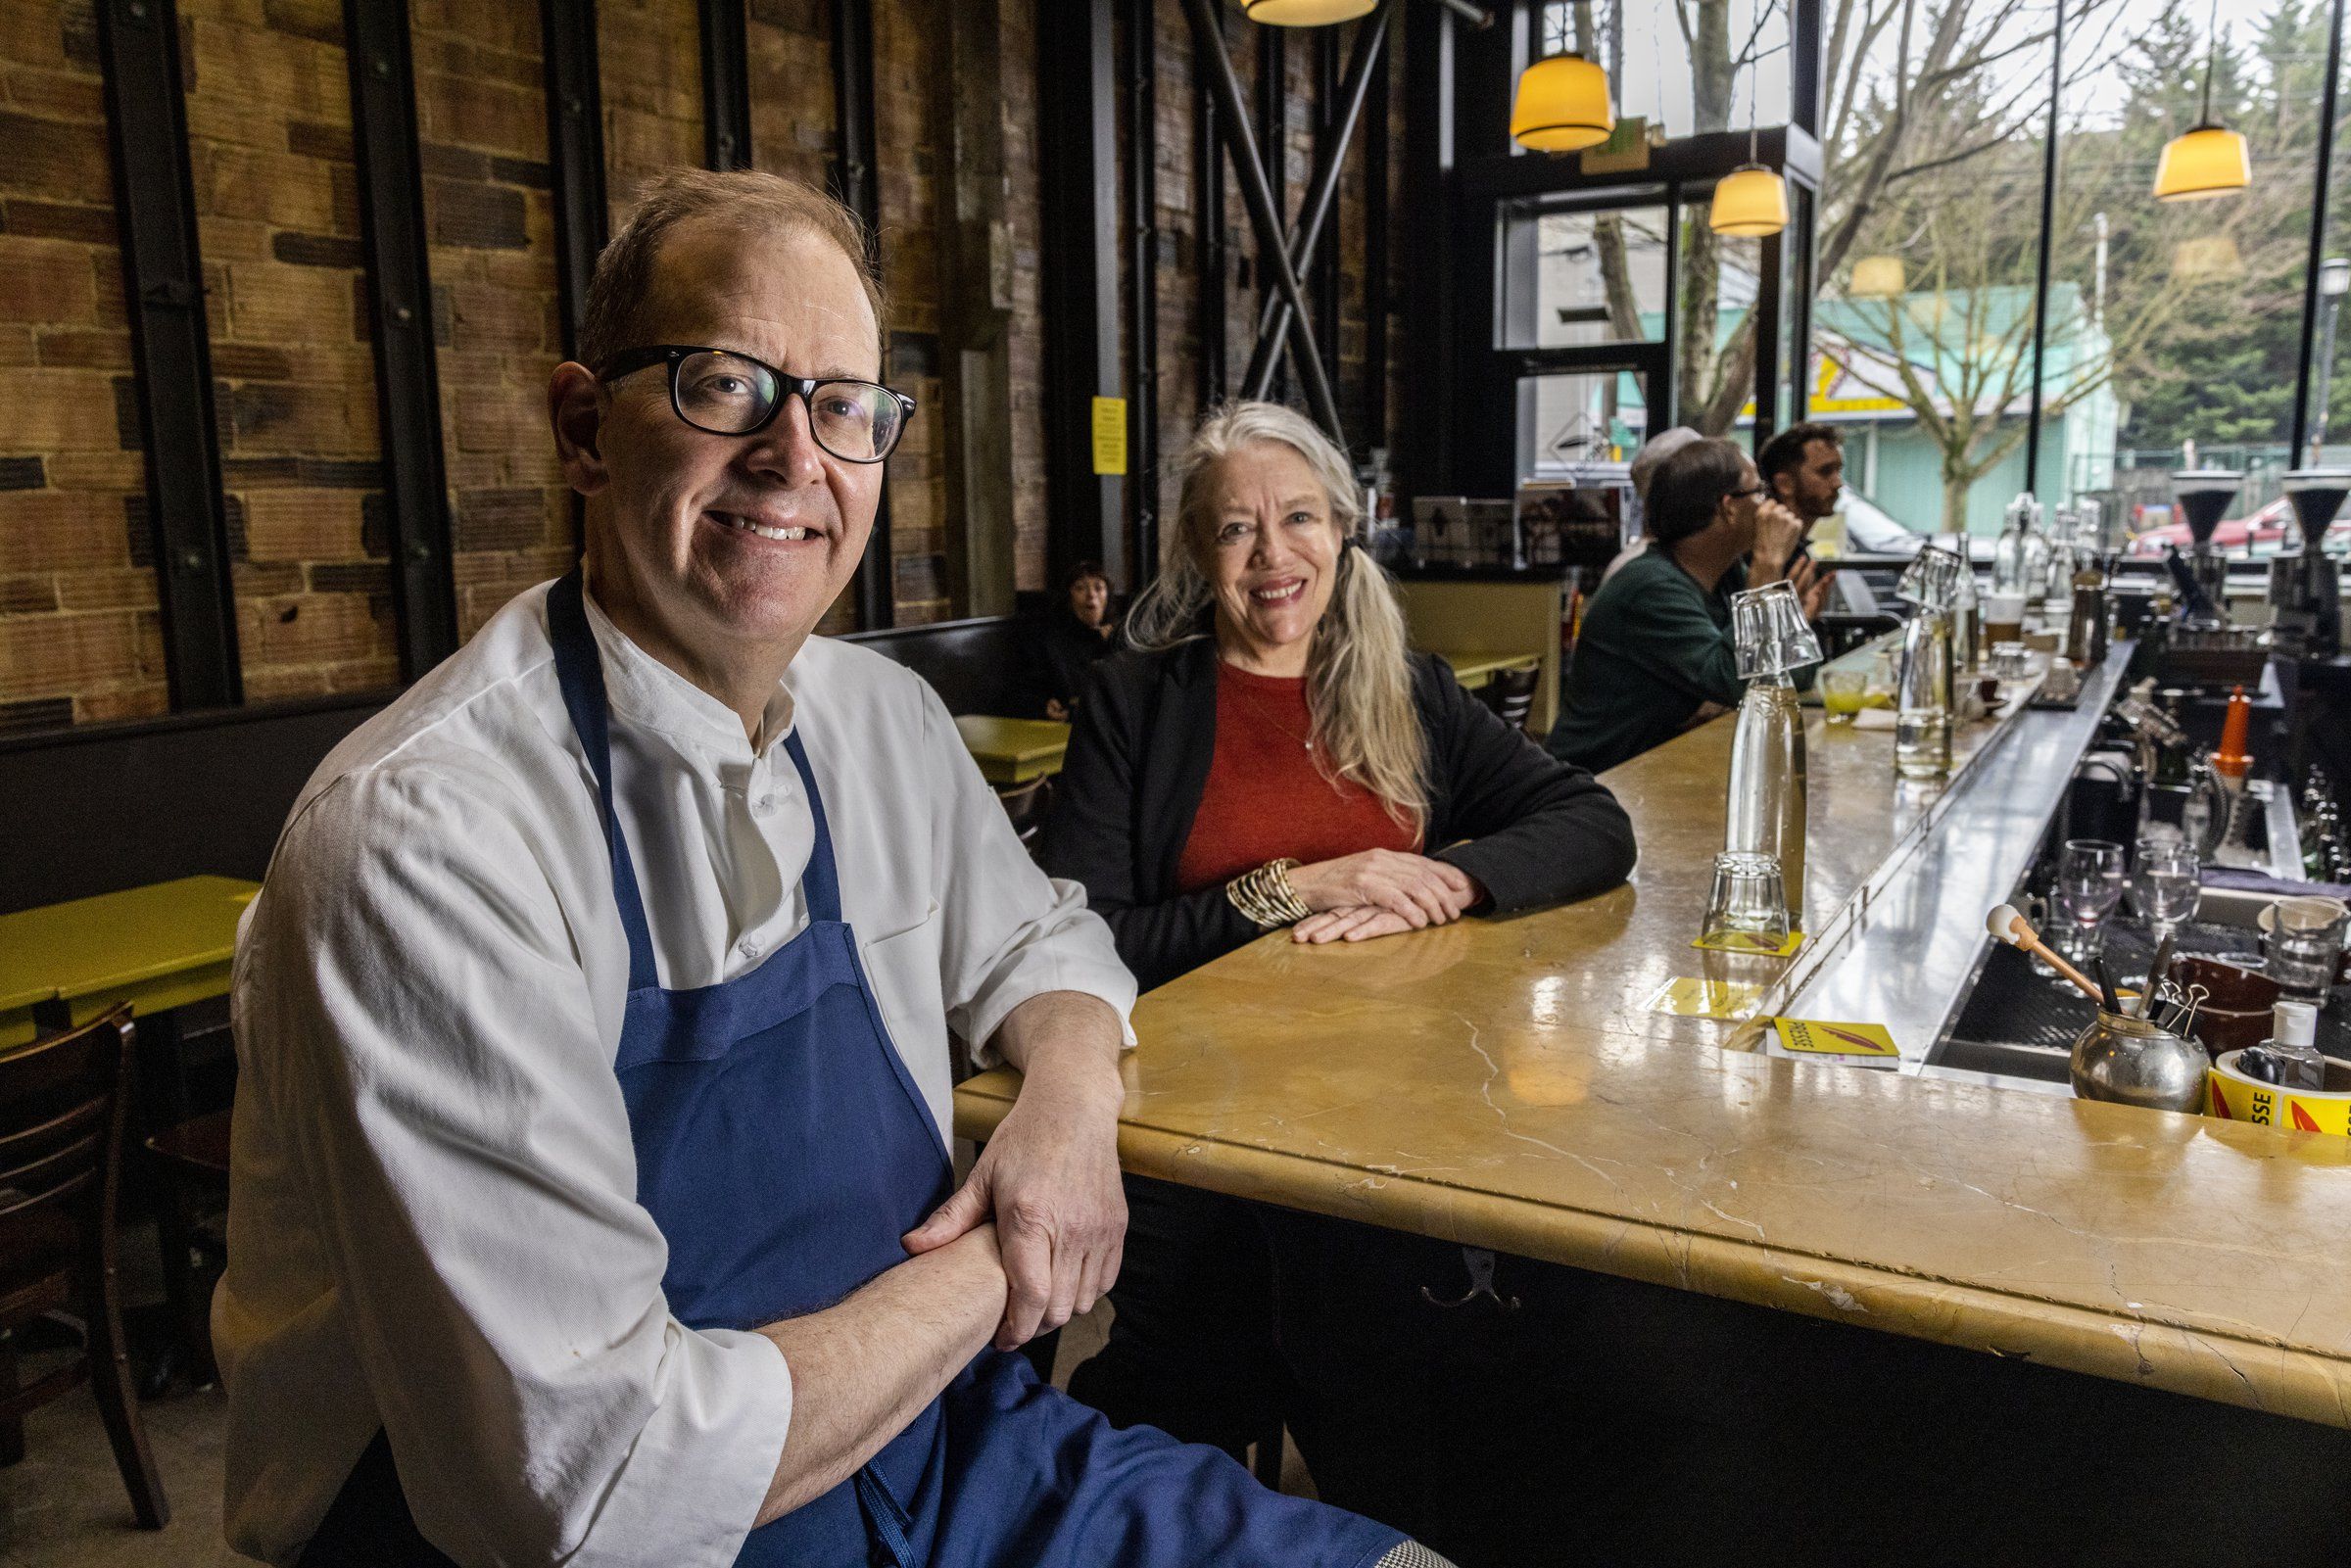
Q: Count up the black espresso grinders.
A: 2